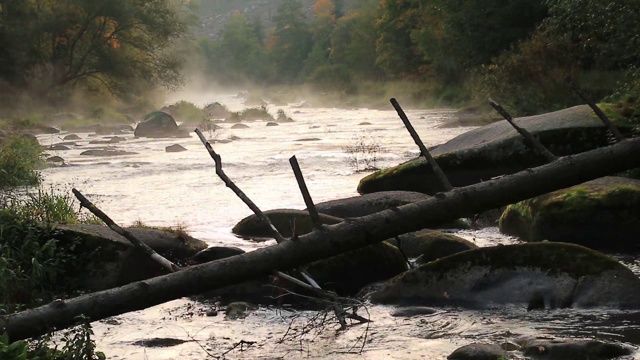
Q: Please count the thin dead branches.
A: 6